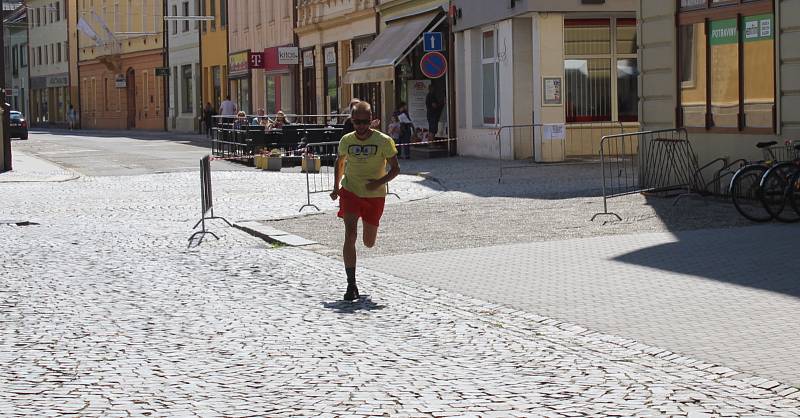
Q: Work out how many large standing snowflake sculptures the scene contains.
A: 0